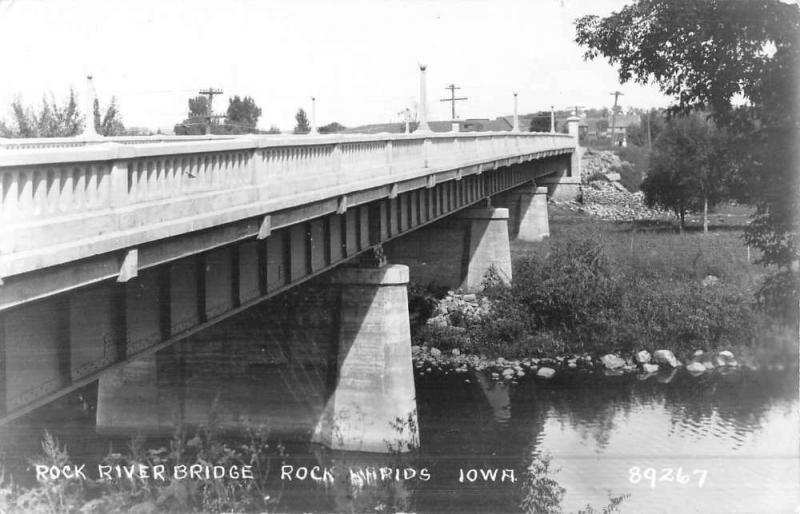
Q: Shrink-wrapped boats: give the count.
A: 0